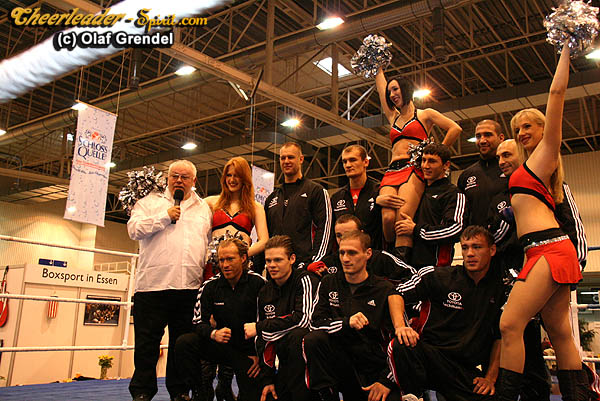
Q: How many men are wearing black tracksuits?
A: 10